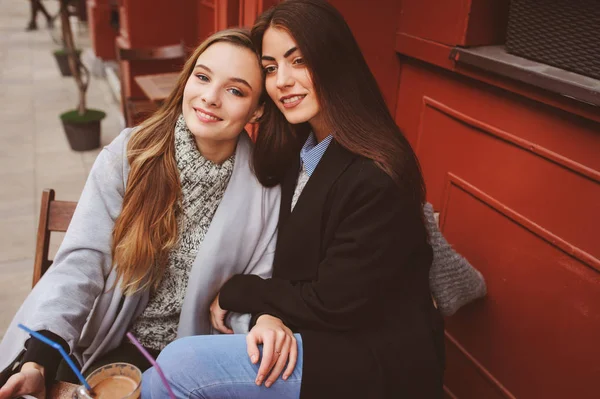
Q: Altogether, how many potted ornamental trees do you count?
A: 2